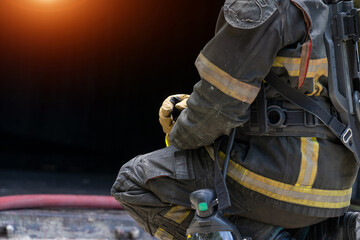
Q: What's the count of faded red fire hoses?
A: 1